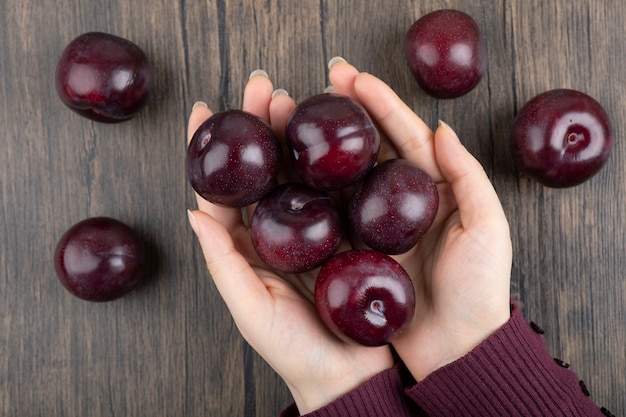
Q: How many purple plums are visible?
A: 9